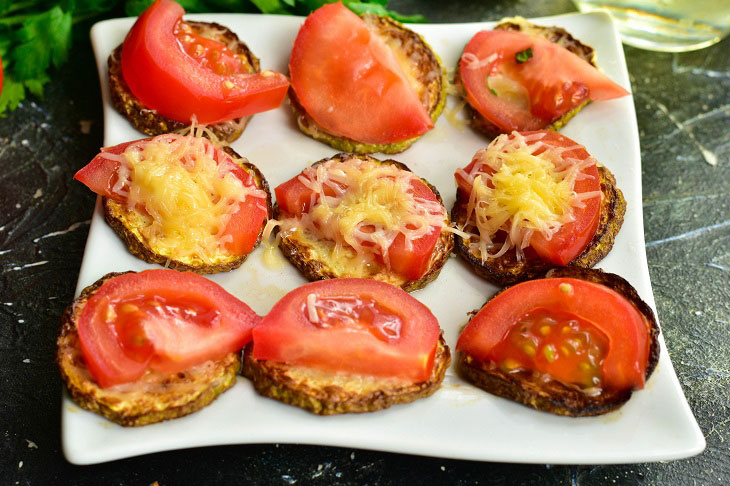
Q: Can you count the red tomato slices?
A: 9